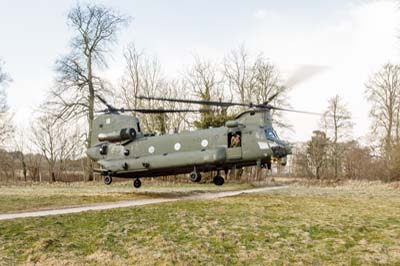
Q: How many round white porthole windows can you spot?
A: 3